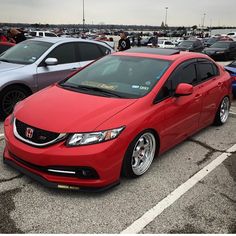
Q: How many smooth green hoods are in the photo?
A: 0